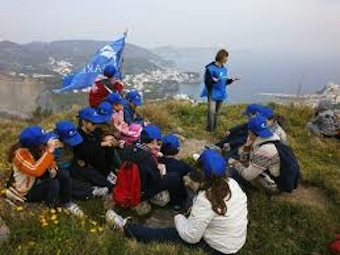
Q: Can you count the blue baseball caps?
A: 13